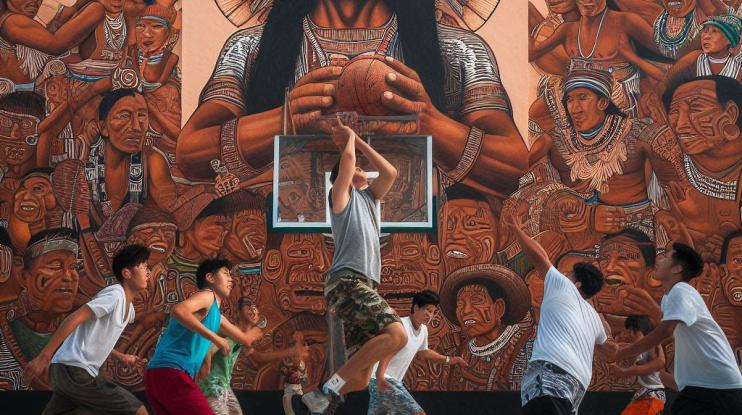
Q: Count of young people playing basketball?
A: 8